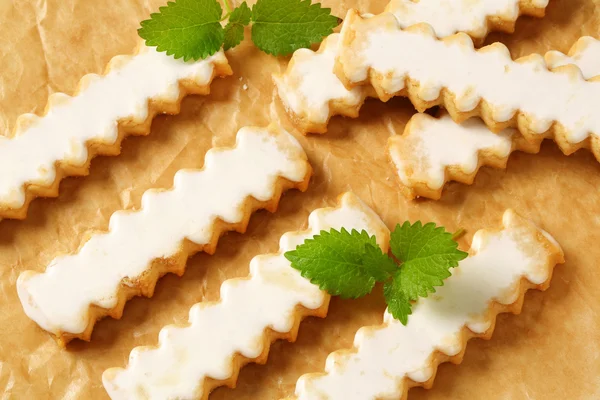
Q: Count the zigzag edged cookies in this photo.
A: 7